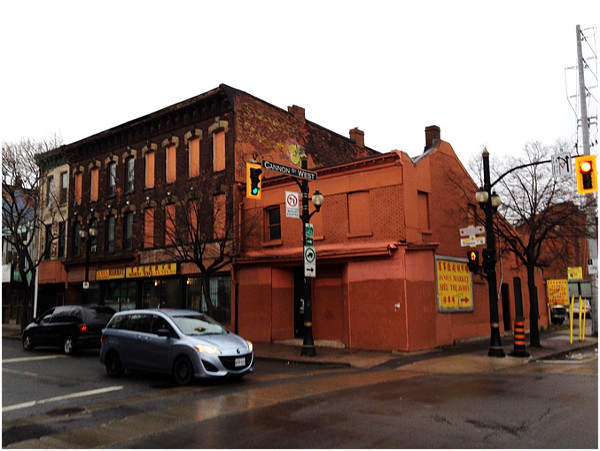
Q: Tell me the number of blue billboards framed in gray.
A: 0